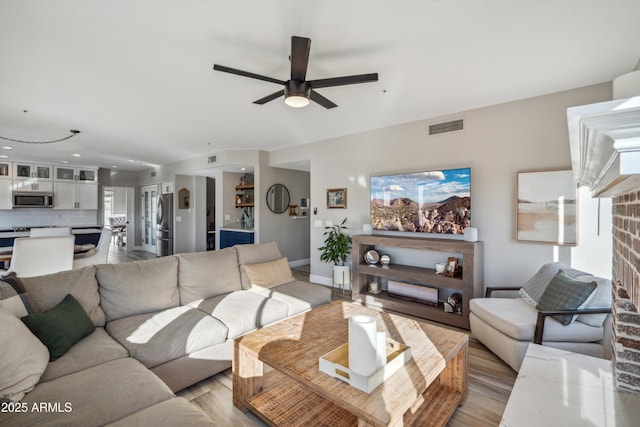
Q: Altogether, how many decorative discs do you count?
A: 2